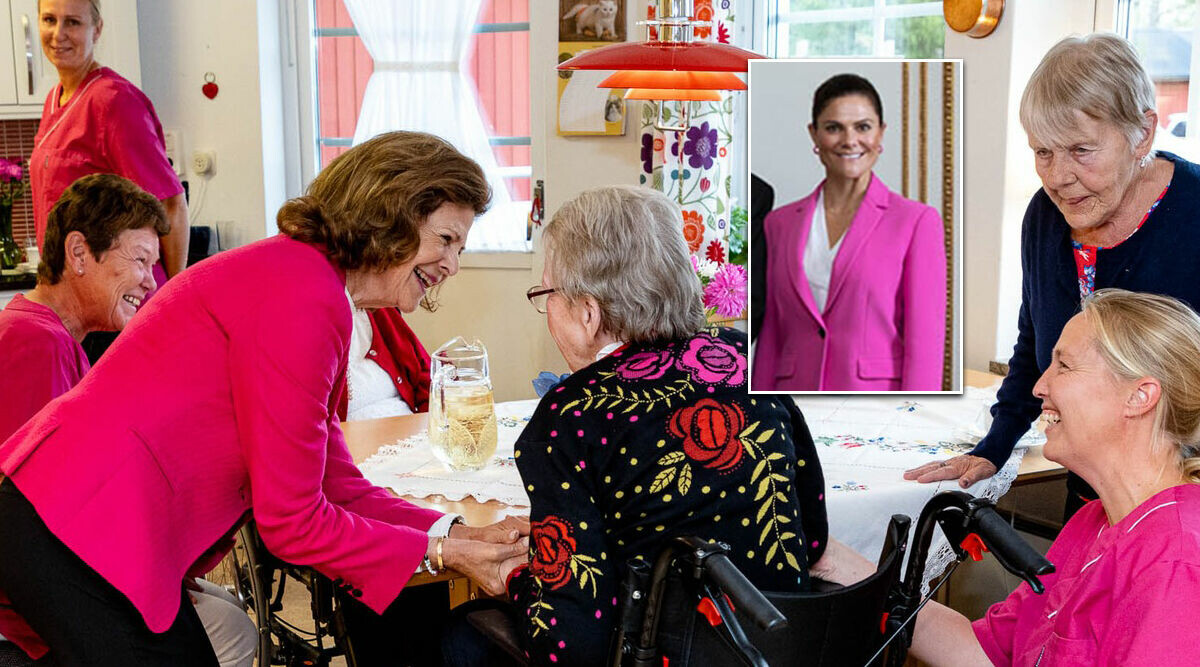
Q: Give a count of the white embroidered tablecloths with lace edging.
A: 1